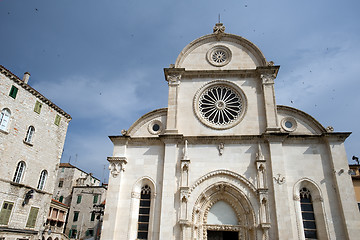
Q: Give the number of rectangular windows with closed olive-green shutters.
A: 4